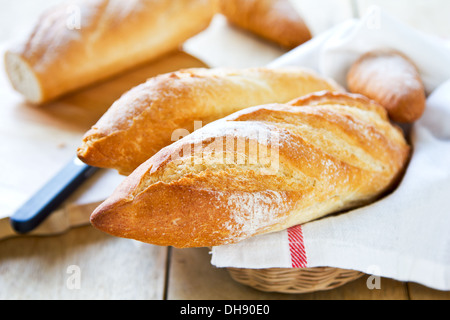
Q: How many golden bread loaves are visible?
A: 5